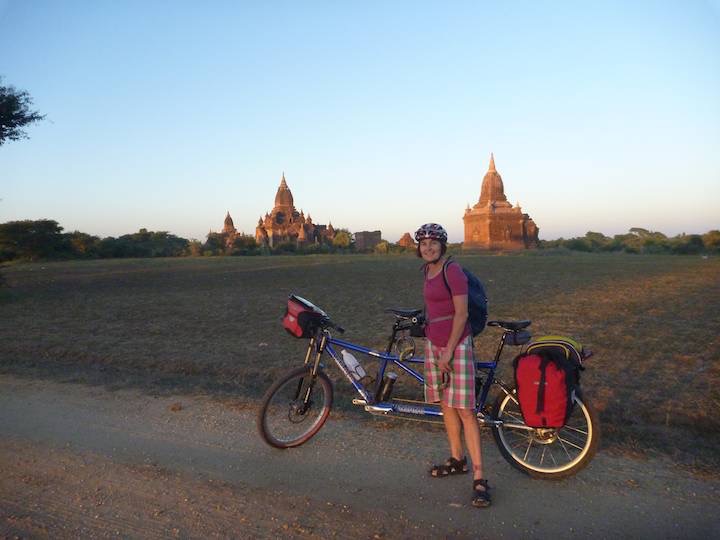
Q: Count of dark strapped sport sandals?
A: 2